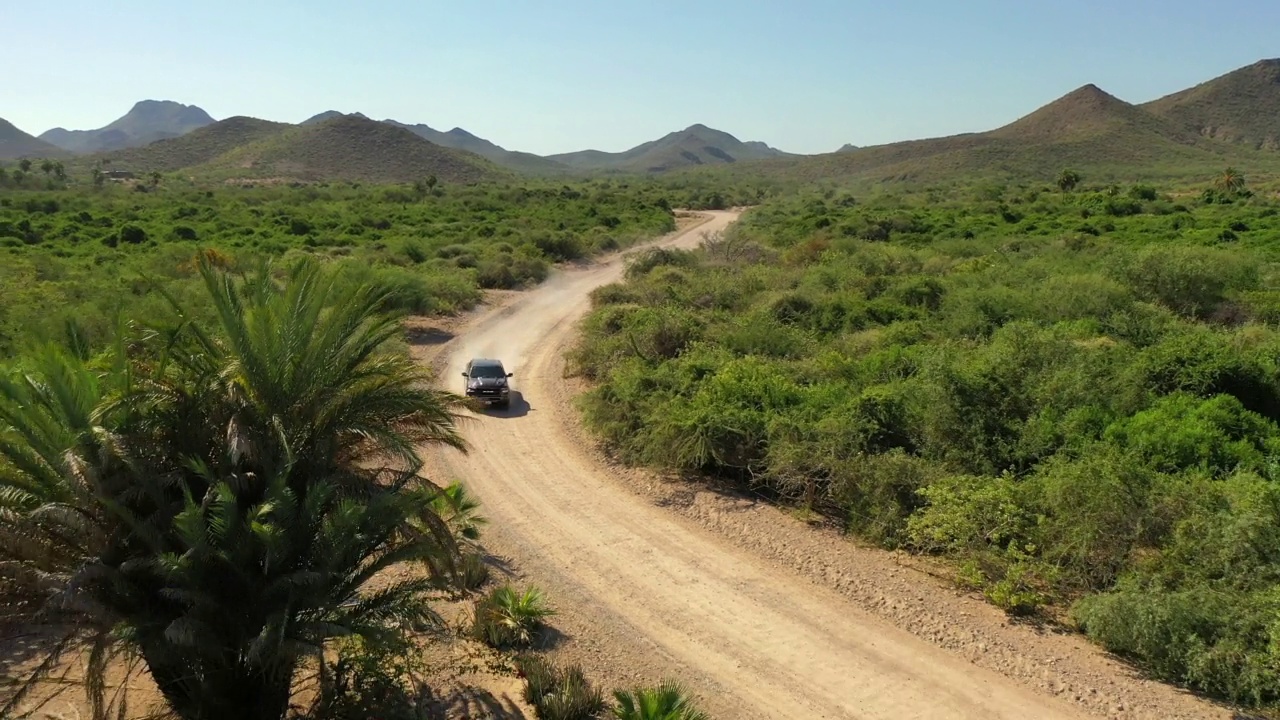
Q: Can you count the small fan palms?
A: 3